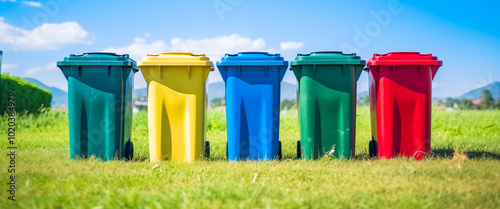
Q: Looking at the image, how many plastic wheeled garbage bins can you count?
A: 5